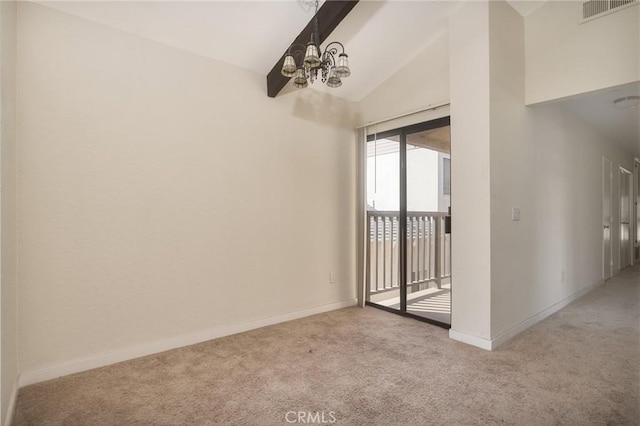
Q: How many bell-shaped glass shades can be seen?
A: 5